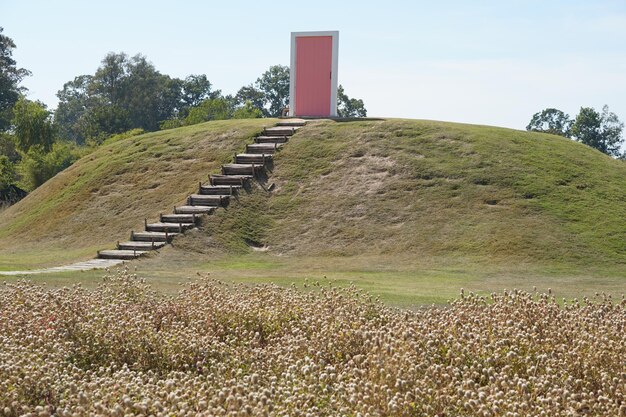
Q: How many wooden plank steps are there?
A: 15